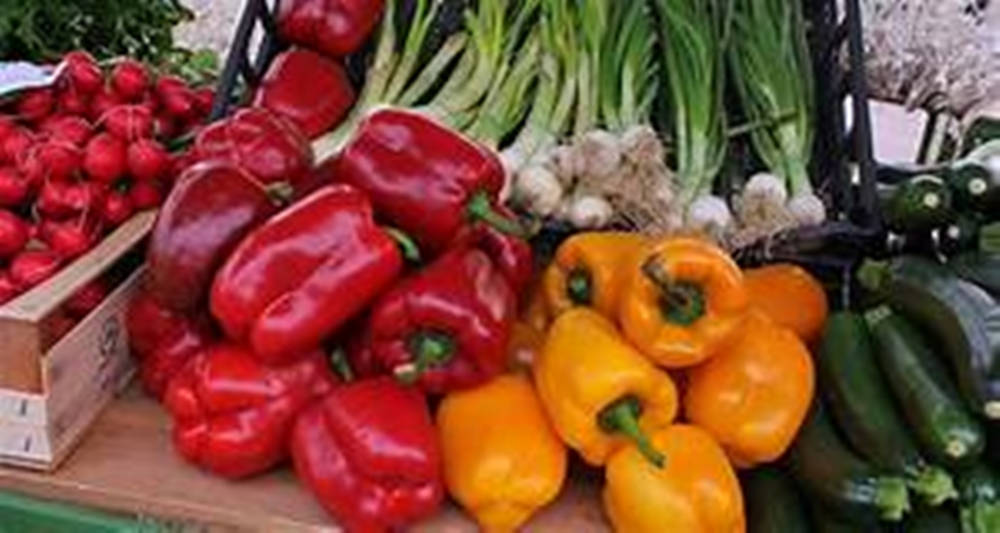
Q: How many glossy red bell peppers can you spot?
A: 11